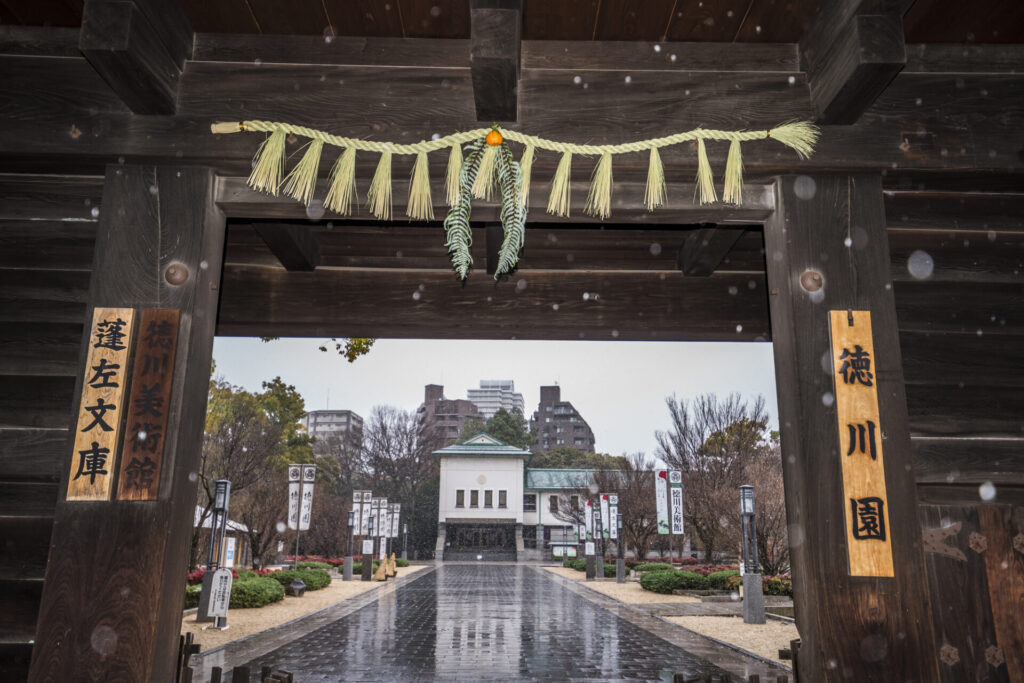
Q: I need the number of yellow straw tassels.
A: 13